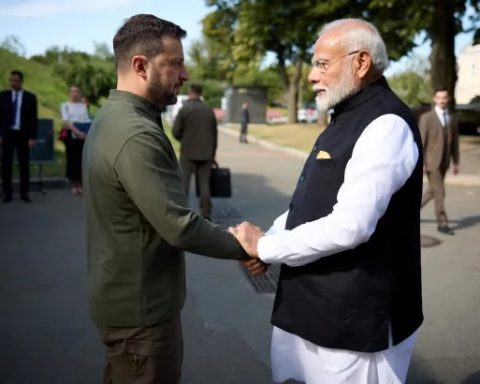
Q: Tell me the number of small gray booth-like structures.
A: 1